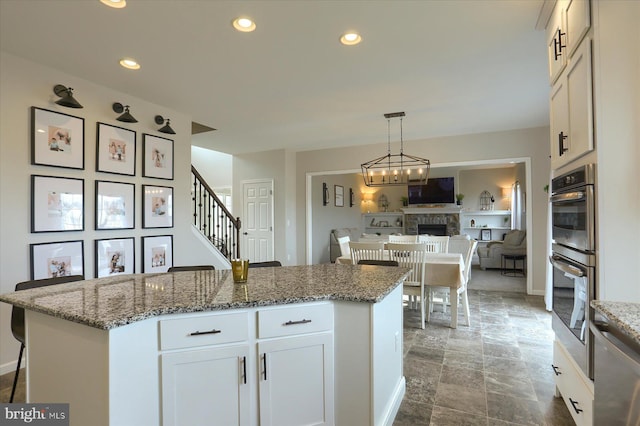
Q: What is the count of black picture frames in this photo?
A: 9